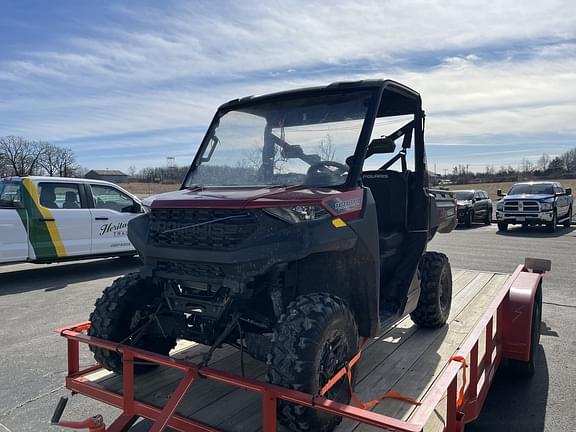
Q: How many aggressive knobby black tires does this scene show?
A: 3